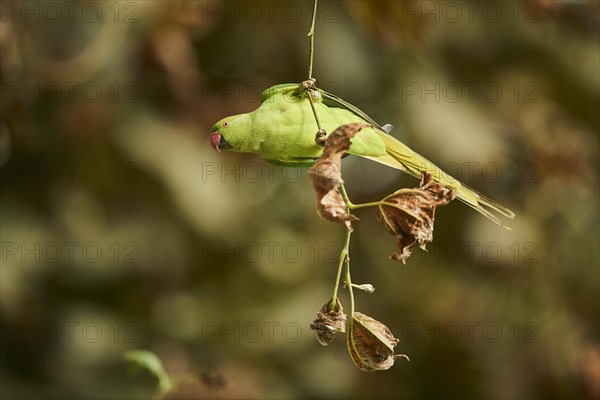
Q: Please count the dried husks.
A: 4